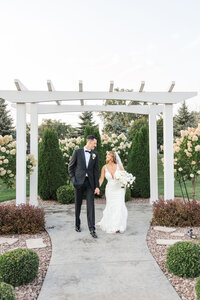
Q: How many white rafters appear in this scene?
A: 6